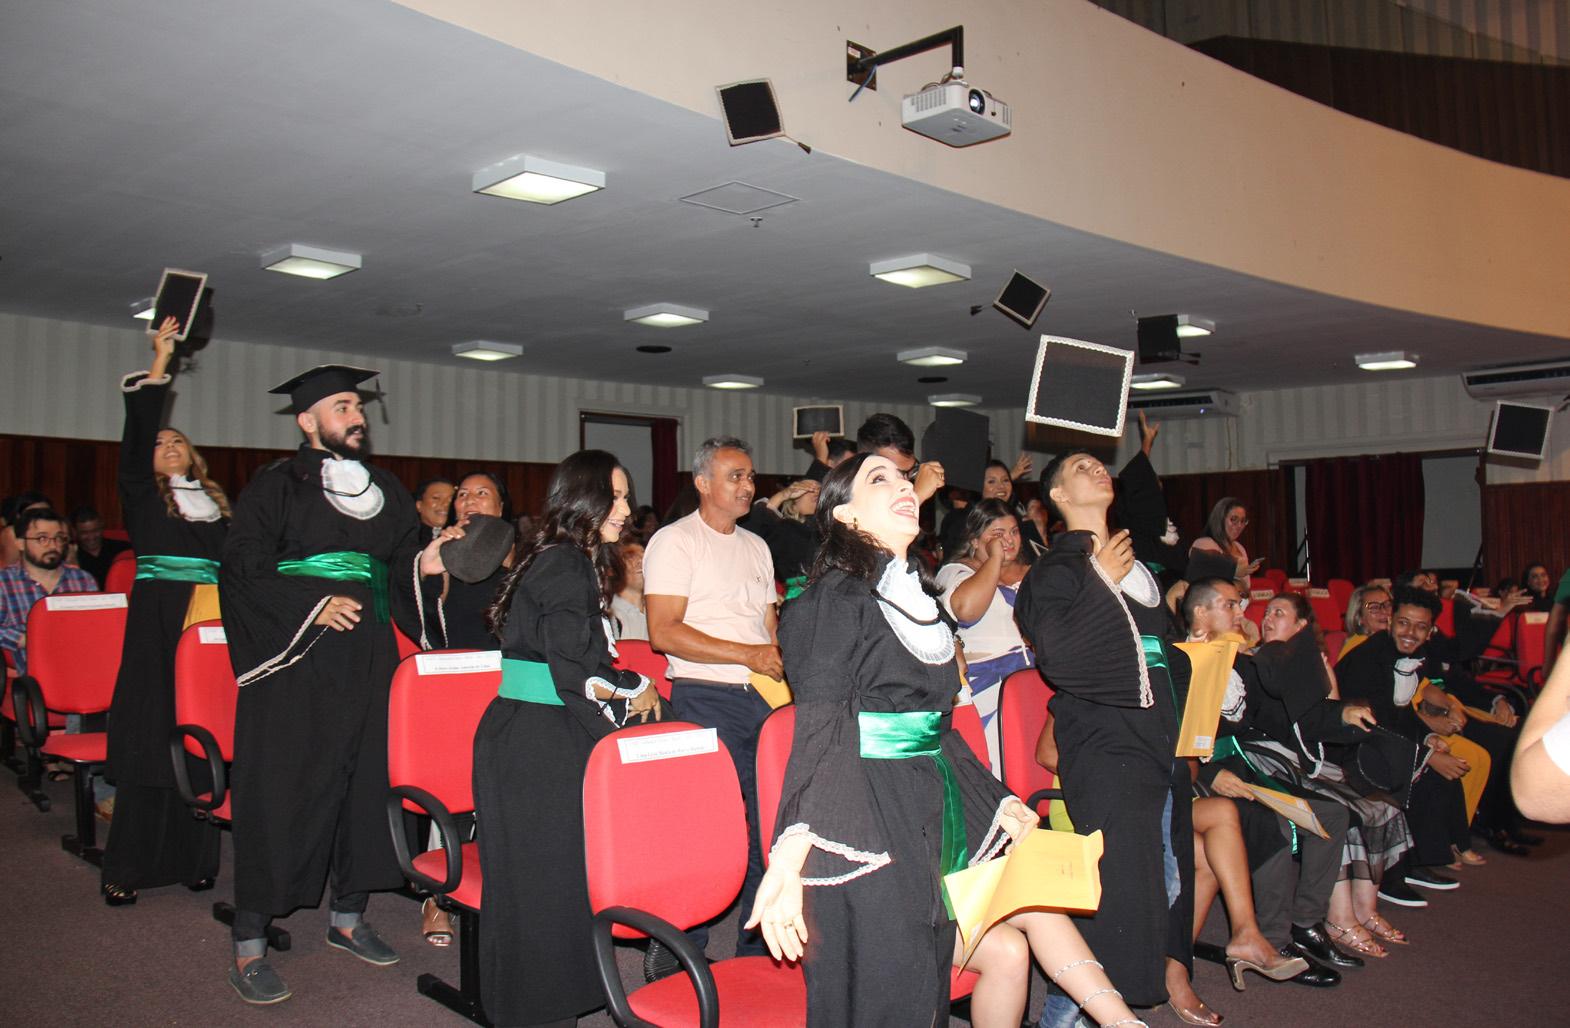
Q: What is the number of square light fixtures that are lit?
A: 12